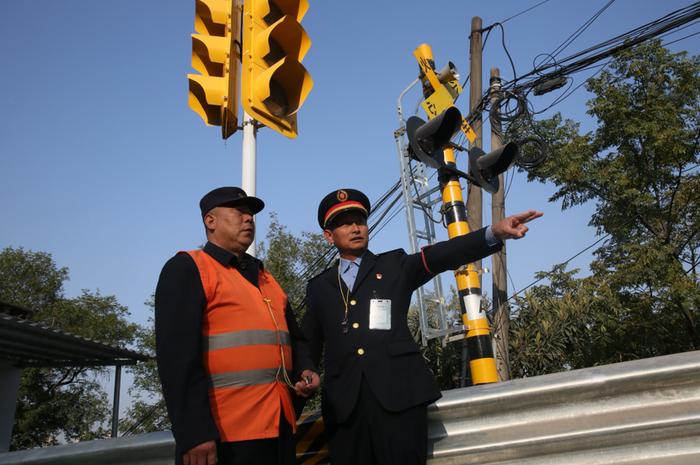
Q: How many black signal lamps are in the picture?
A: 2